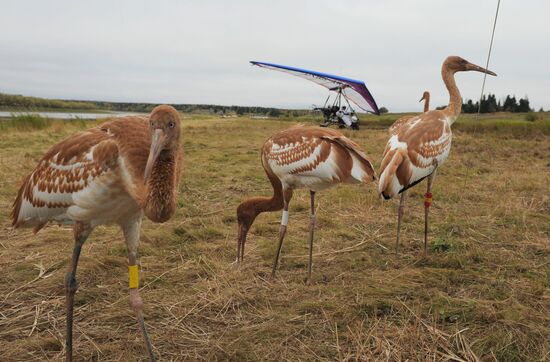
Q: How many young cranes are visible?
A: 4